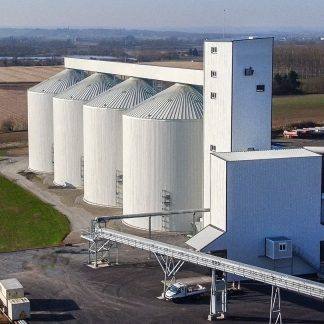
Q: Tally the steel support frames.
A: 4